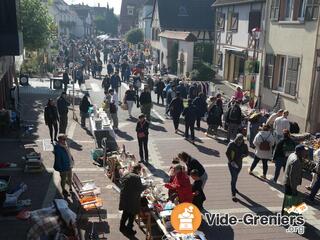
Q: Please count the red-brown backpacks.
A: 1